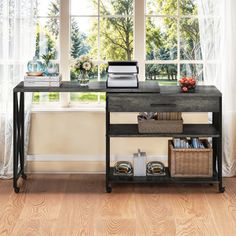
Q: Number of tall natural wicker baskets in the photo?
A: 1